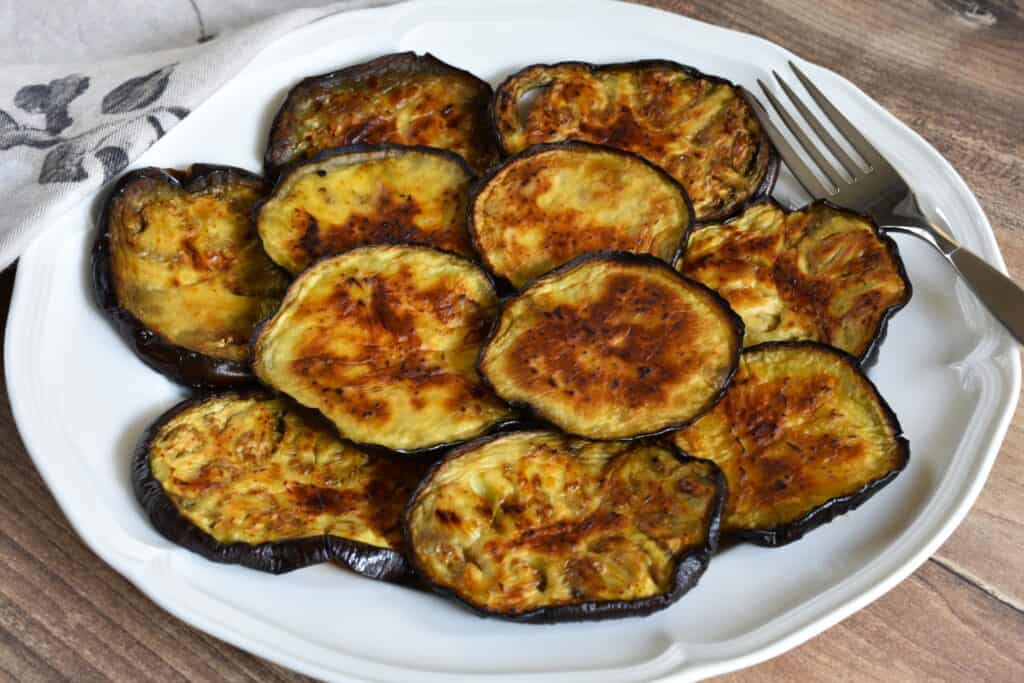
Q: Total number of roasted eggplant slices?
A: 11